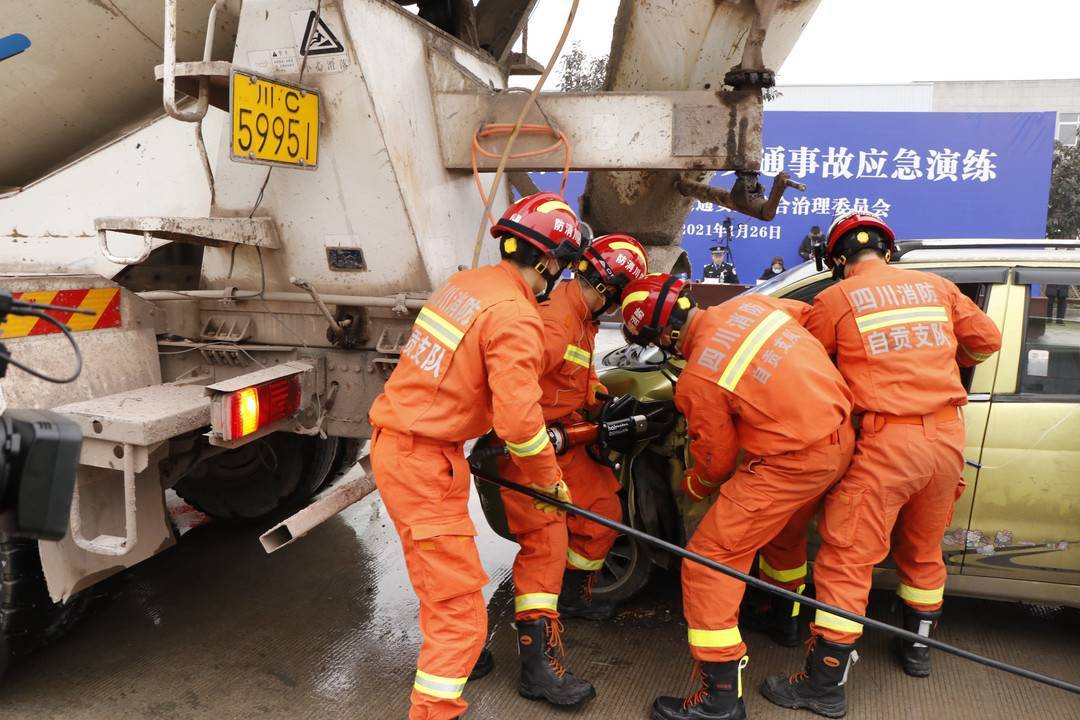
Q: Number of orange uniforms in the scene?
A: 4